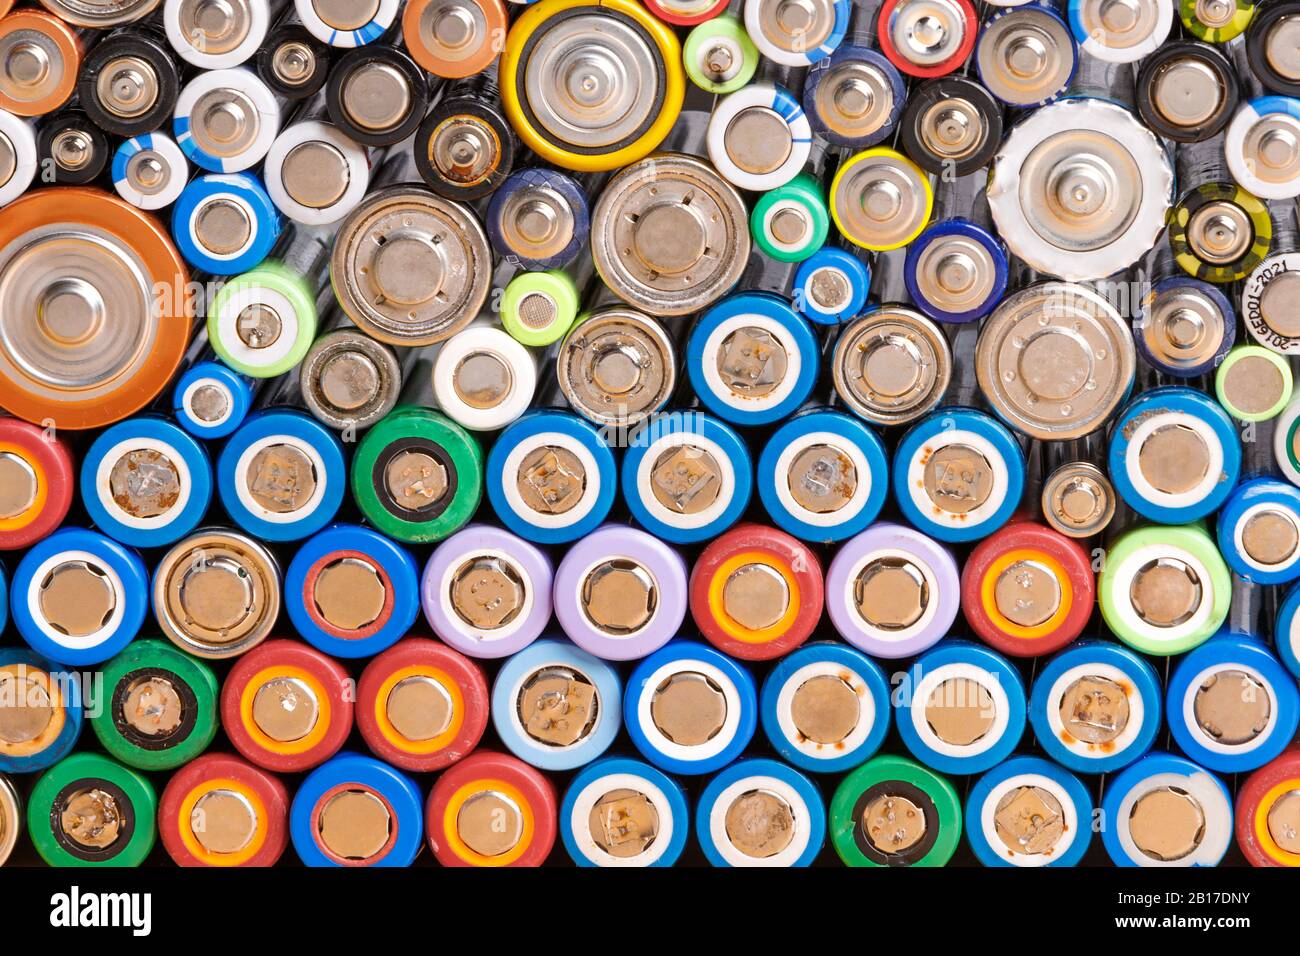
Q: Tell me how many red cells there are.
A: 10